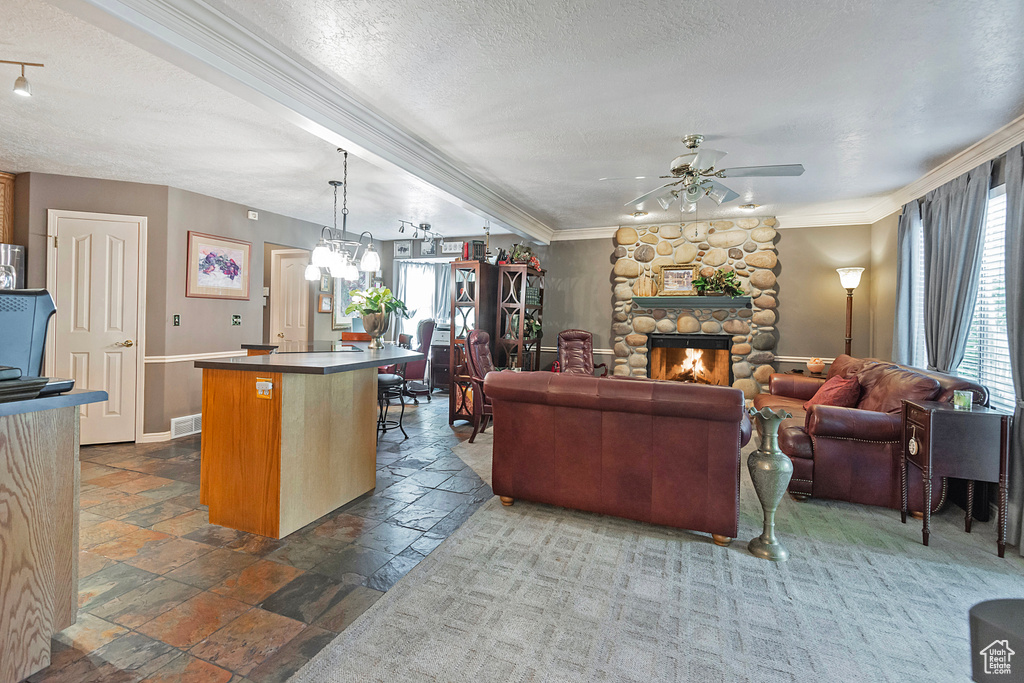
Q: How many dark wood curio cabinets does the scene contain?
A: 2